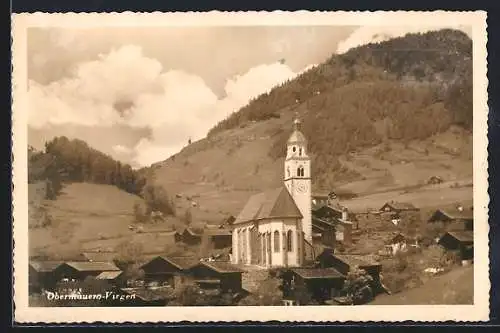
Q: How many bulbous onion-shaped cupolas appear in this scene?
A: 1